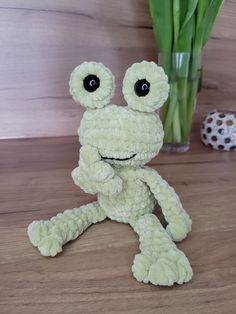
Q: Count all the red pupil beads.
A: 0